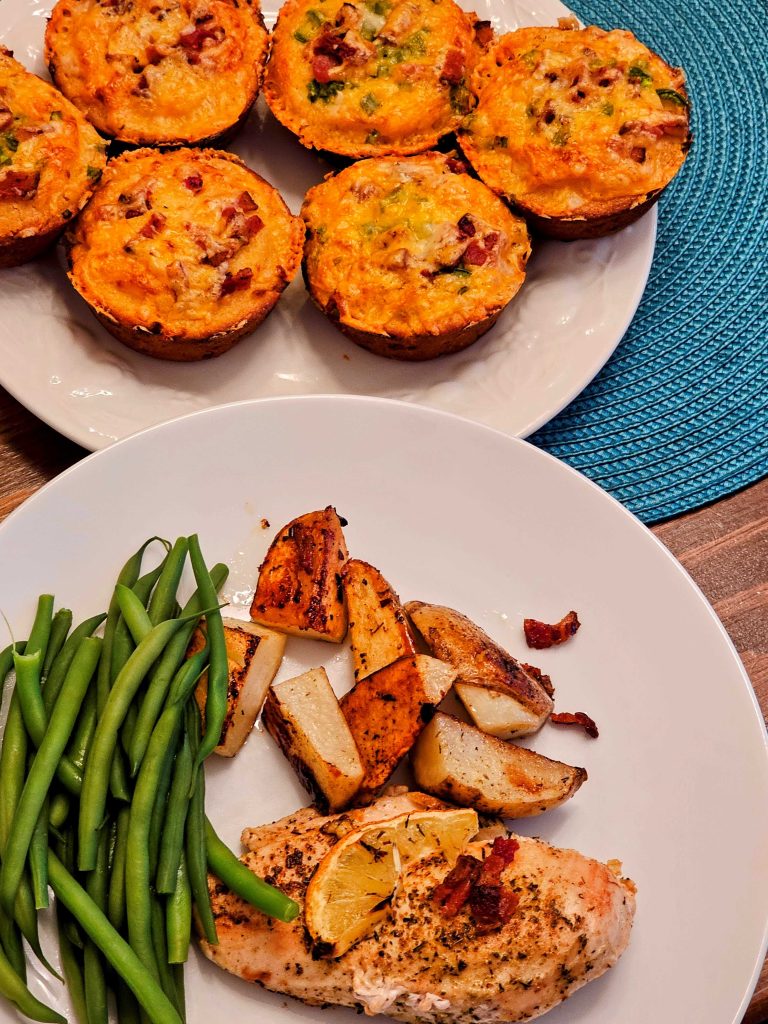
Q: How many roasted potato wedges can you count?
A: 7